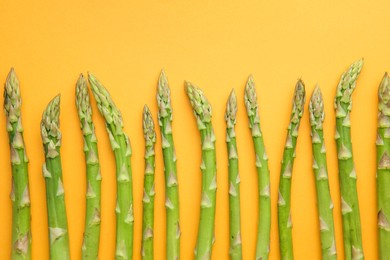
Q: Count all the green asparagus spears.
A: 13